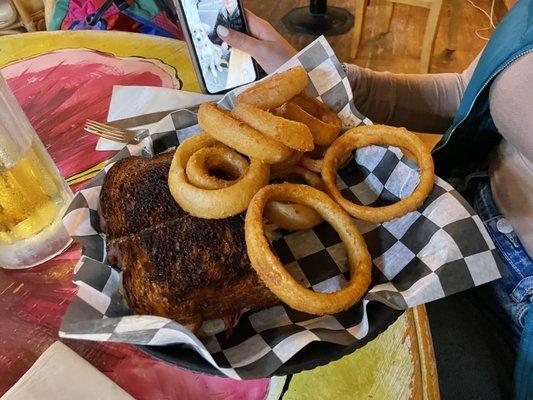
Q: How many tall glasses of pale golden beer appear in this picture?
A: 1